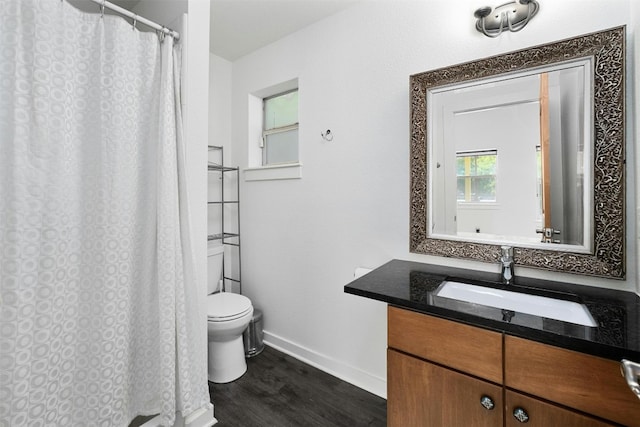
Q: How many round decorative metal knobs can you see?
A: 2